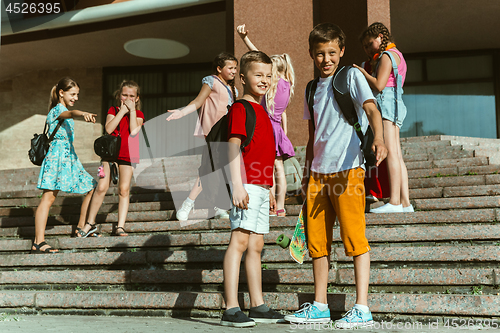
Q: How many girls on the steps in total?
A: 5